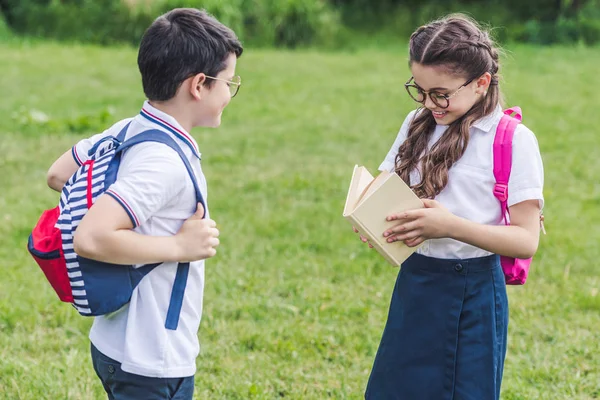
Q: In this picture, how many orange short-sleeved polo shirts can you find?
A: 0